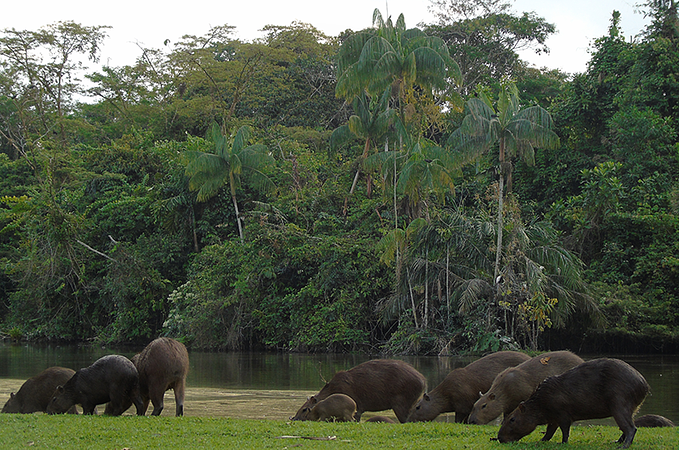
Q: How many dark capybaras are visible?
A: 2